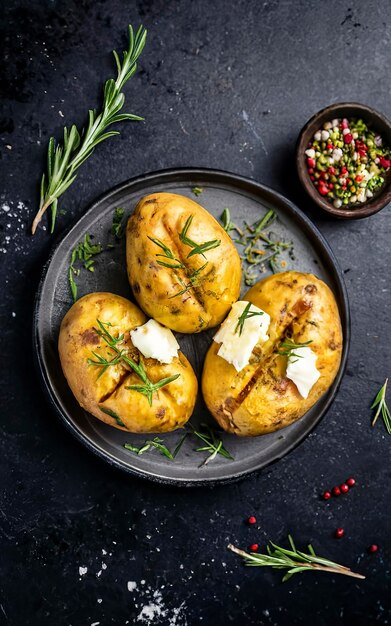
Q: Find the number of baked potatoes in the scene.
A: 3